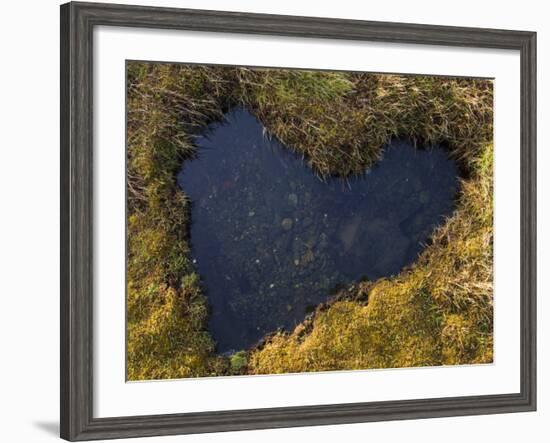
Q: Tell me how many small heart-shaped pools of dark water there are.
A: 1